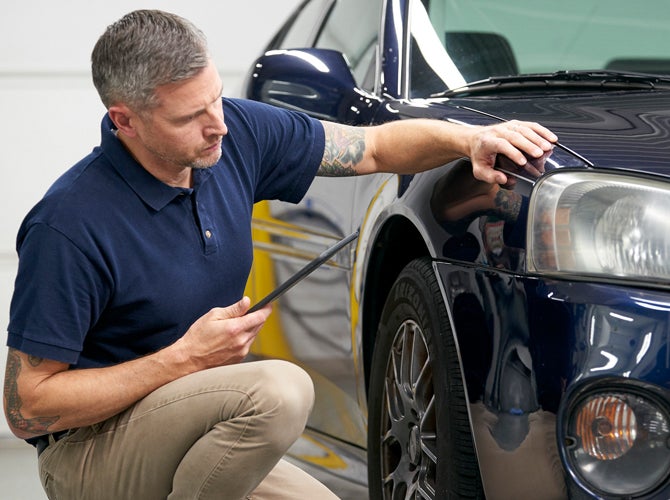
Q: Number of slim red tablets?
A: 0